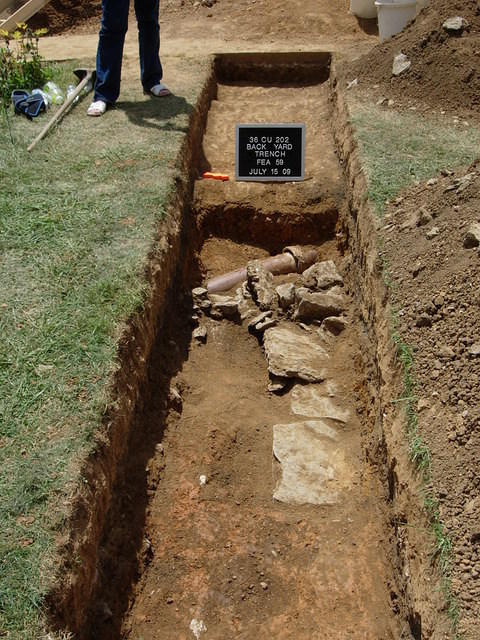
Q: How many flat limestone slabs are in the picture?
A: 3